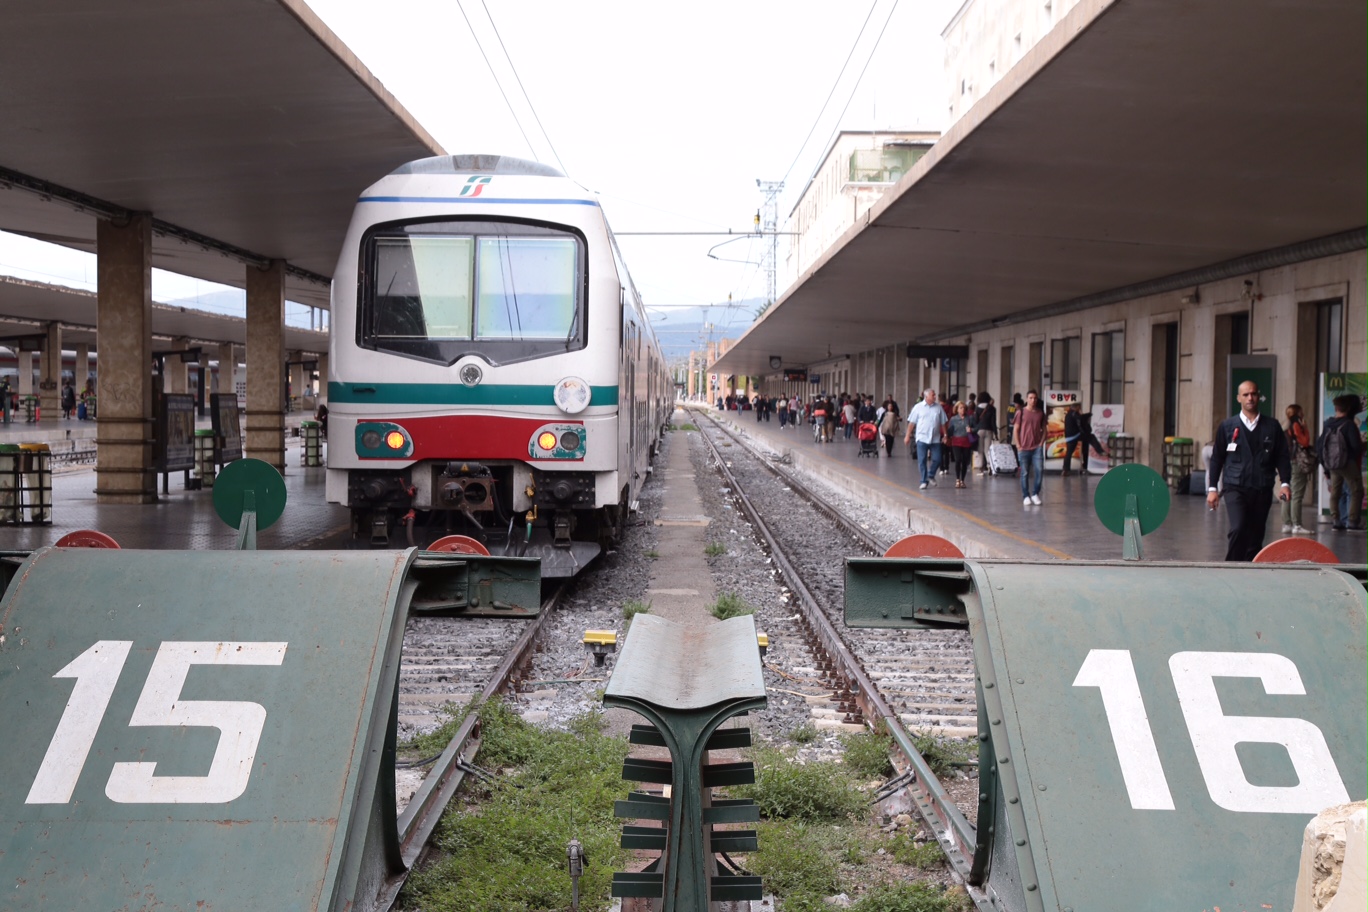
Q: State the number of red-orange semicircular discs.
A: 4